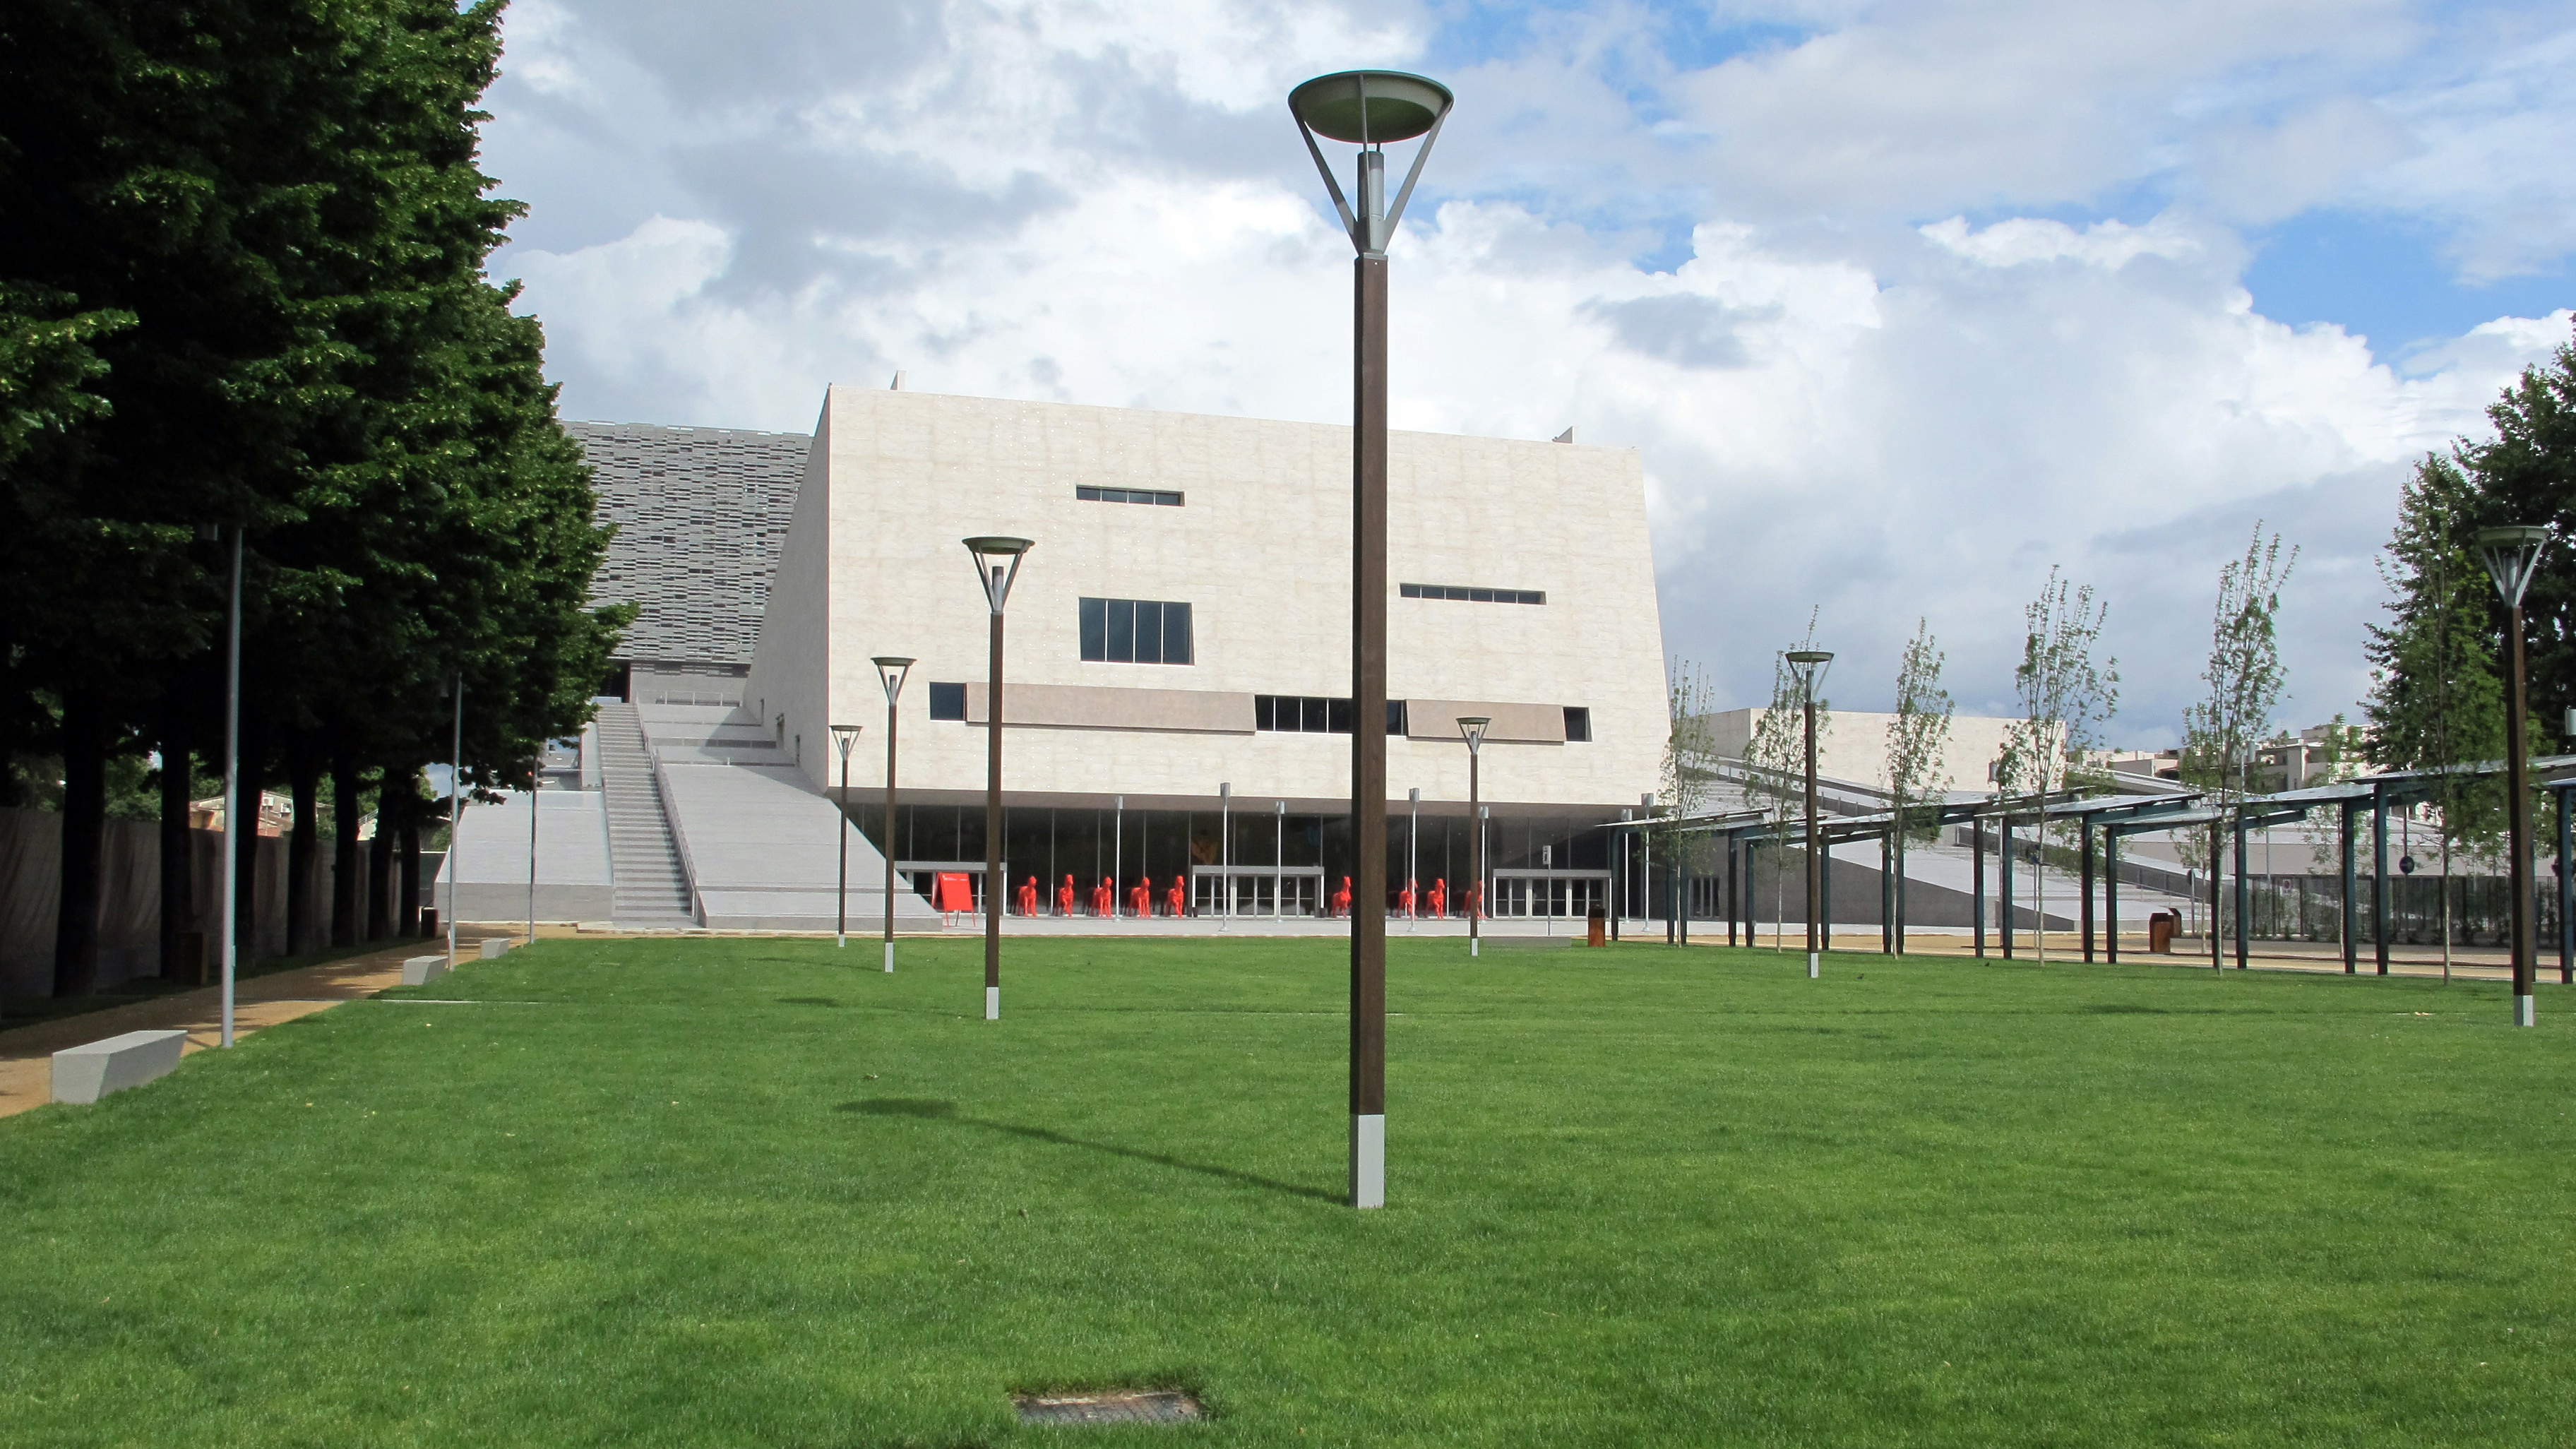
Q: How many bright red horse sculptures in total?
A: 9